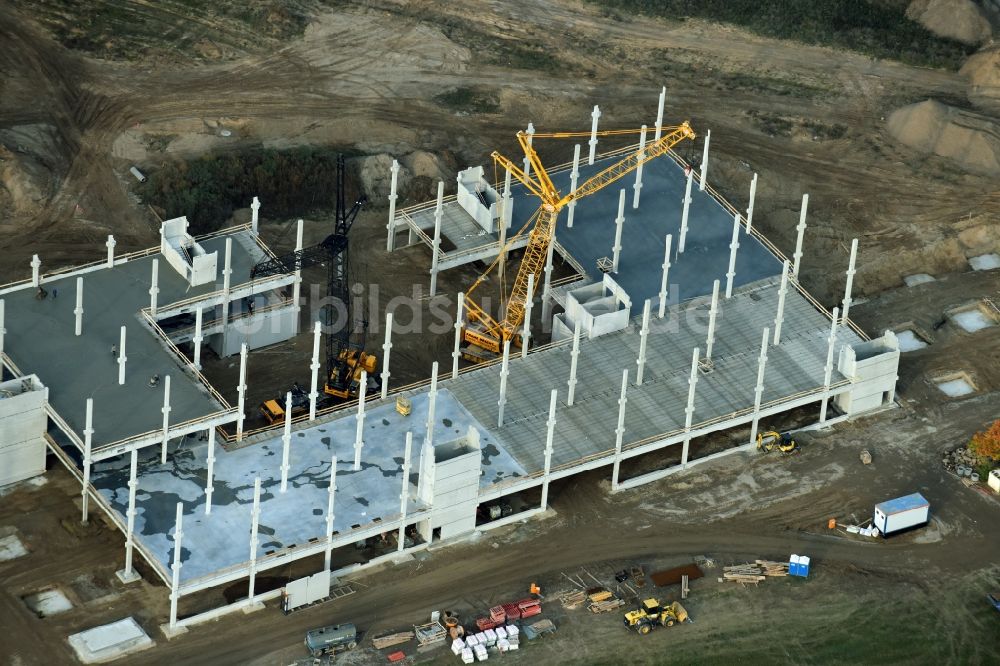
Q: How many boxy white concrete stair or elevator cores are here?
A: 6